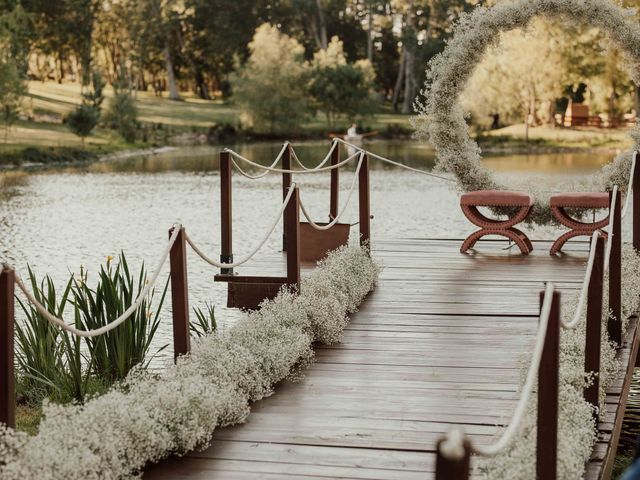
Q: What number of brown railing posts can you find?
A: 12